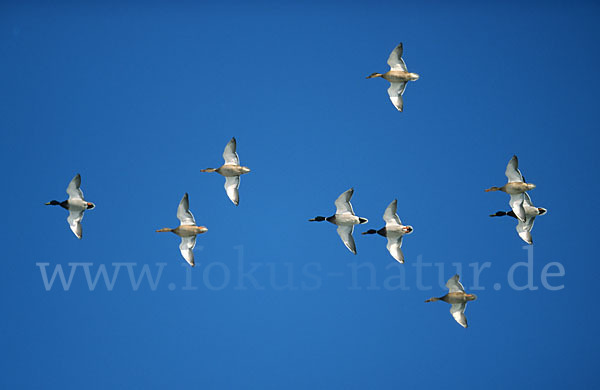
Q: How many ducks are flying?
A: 9